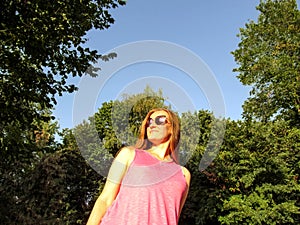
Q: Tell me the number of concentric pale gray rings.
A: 2